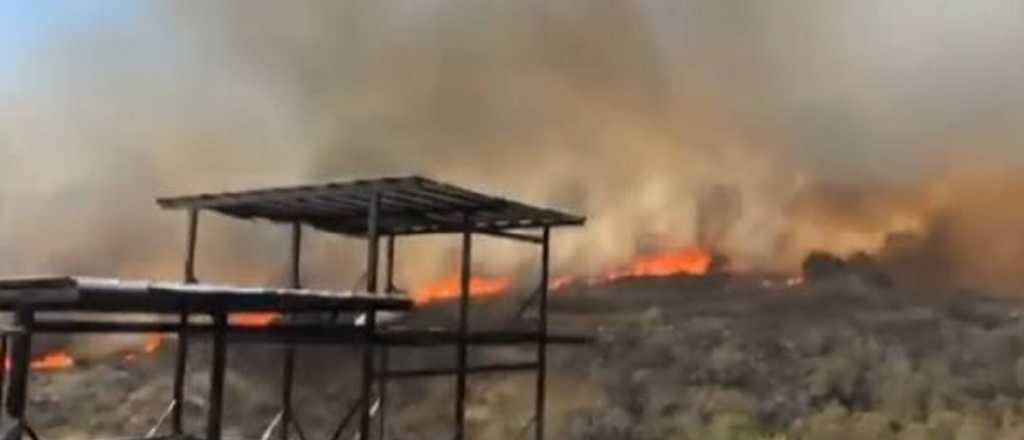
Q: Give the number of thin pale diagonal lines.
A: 3